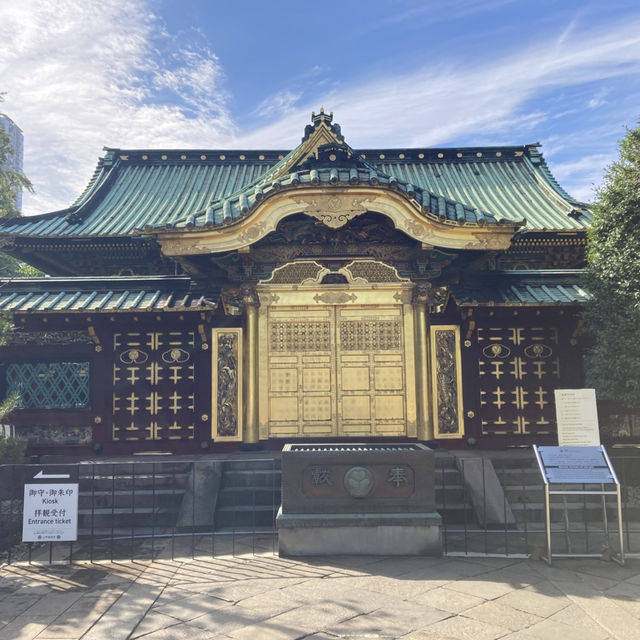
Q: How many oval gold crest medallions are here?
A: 4